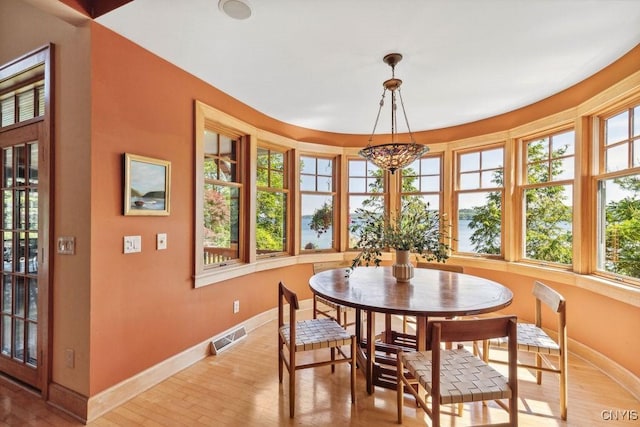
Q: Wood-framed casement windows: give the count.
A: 8